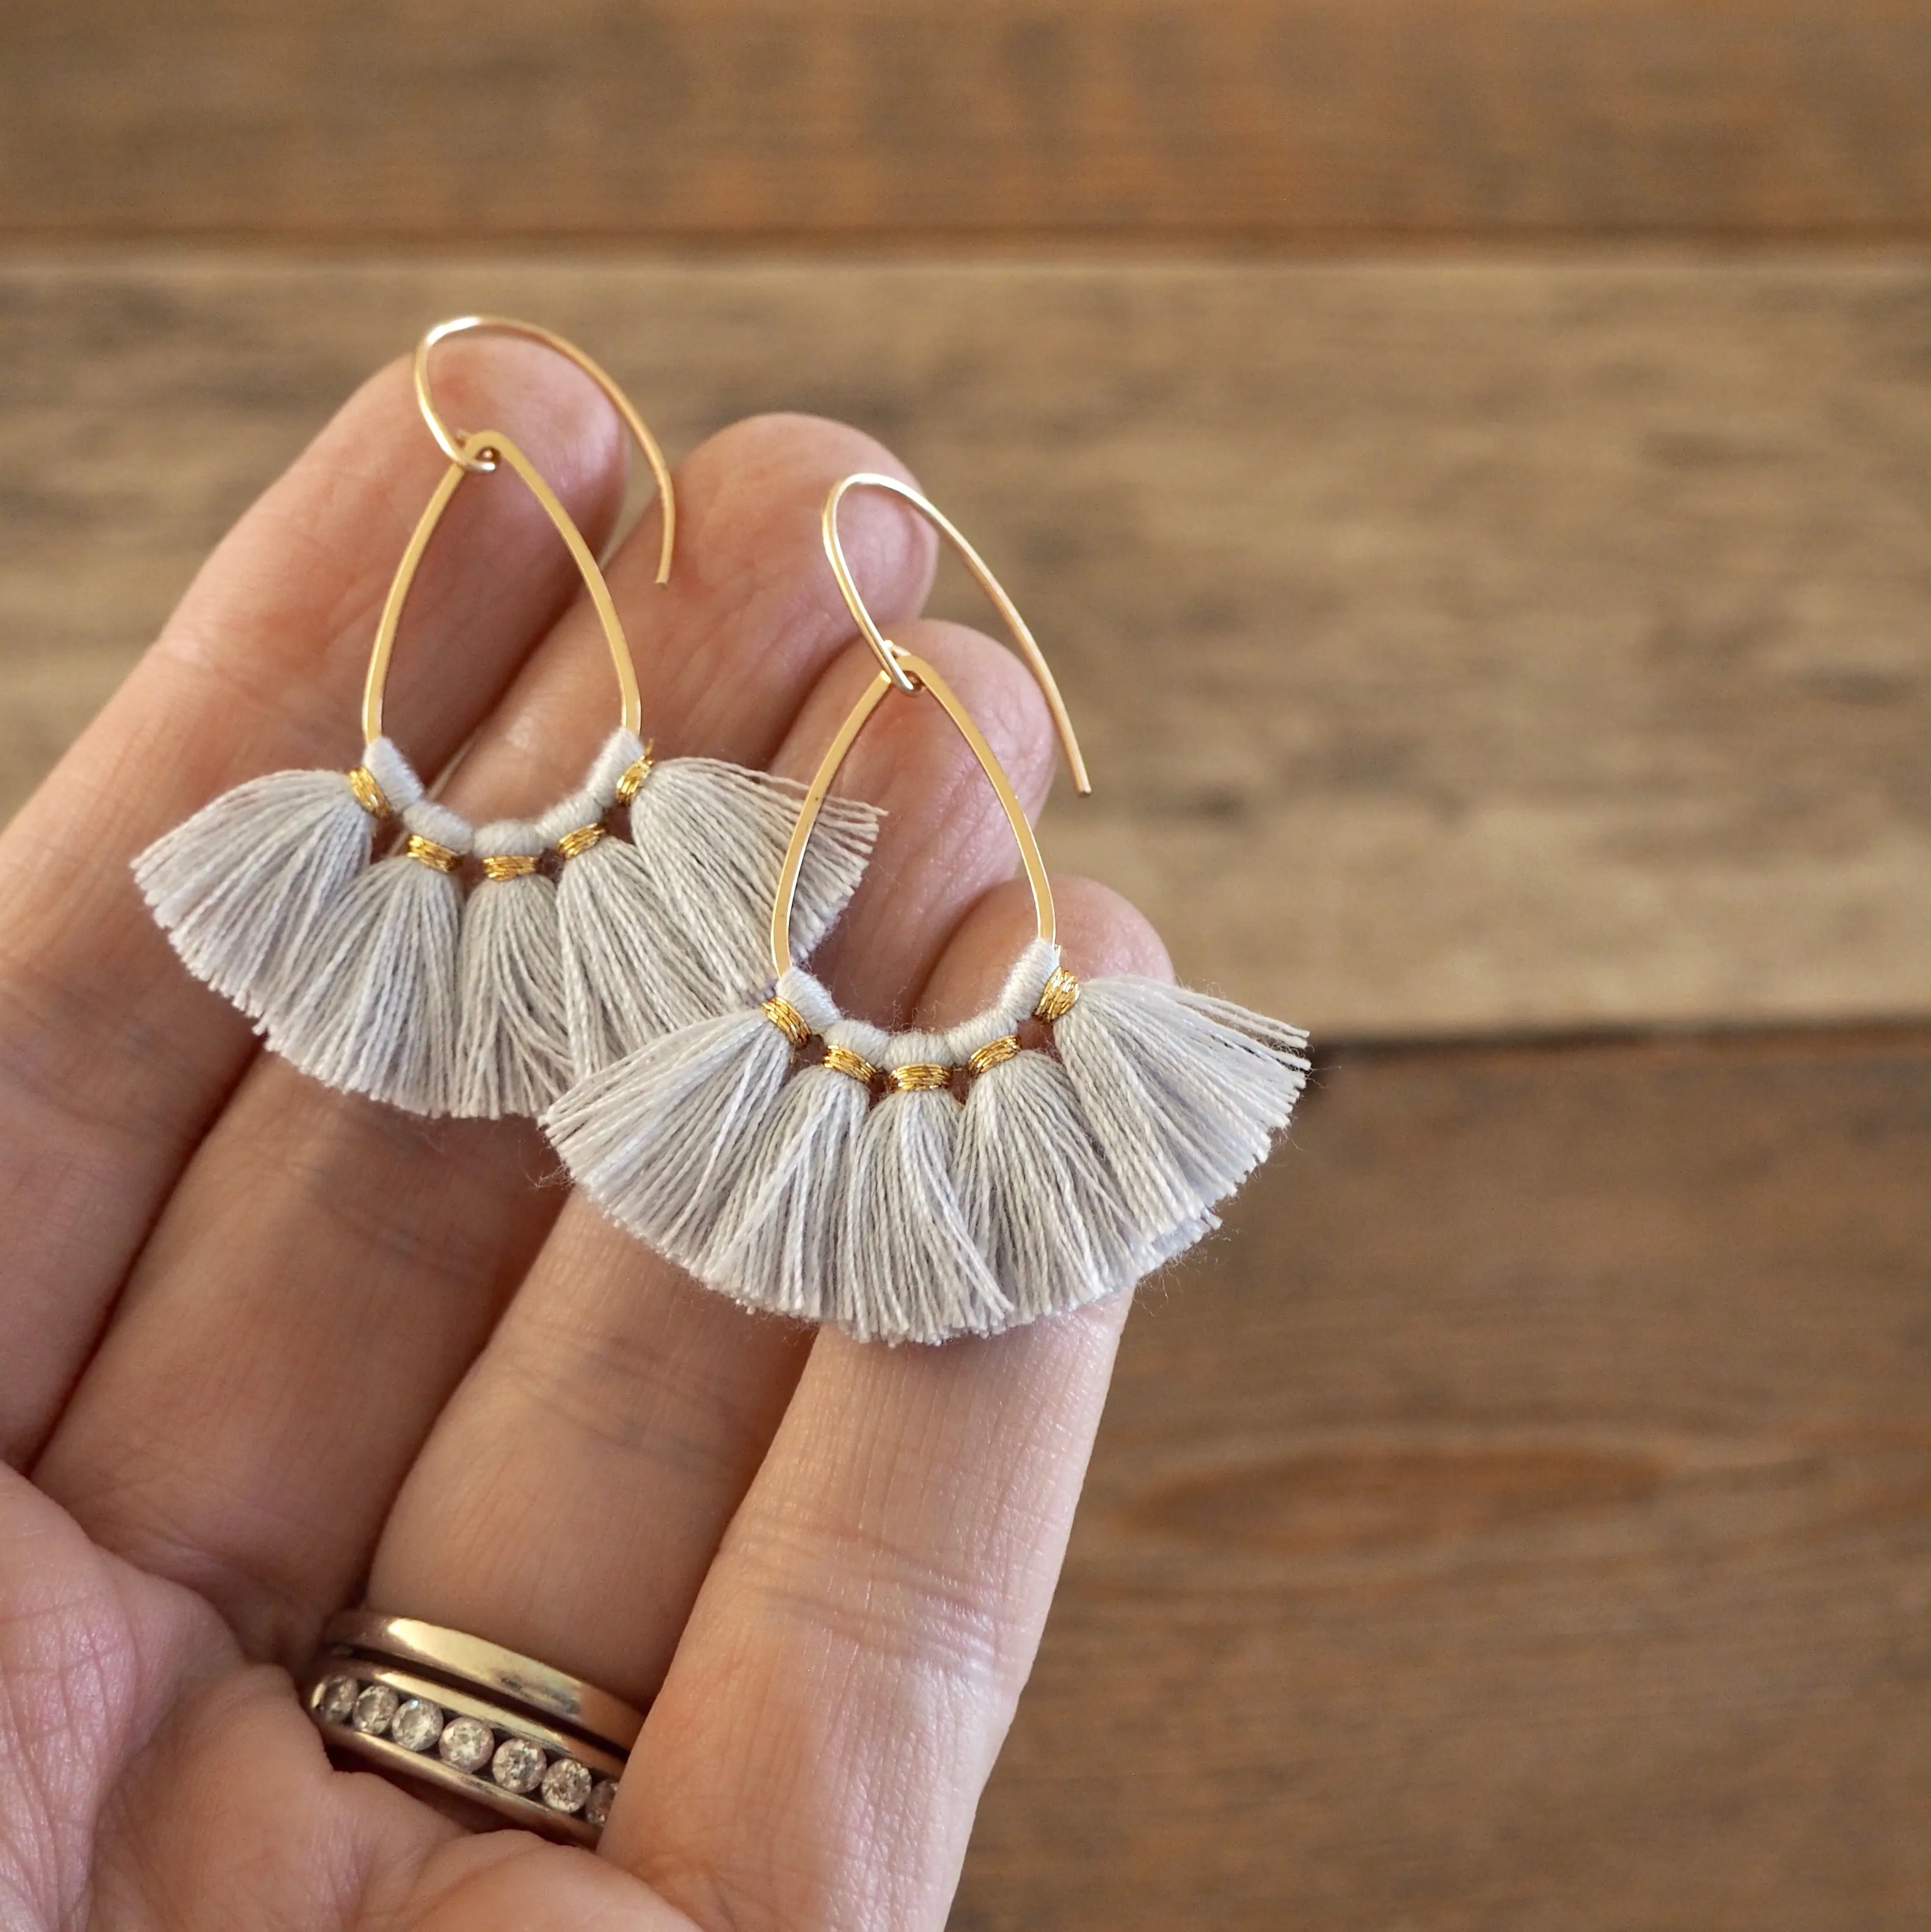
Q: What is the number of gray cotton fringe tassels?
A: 10